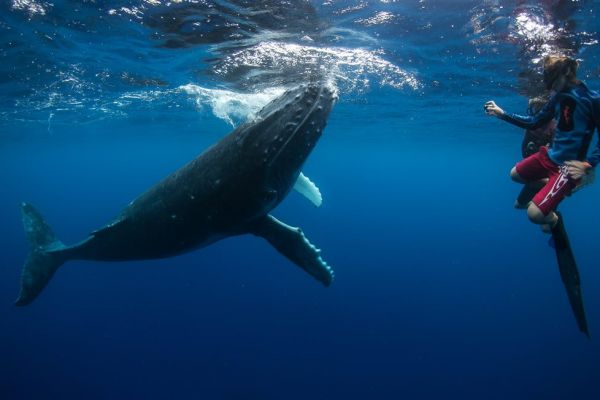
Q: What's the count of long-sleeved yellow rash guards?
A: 0